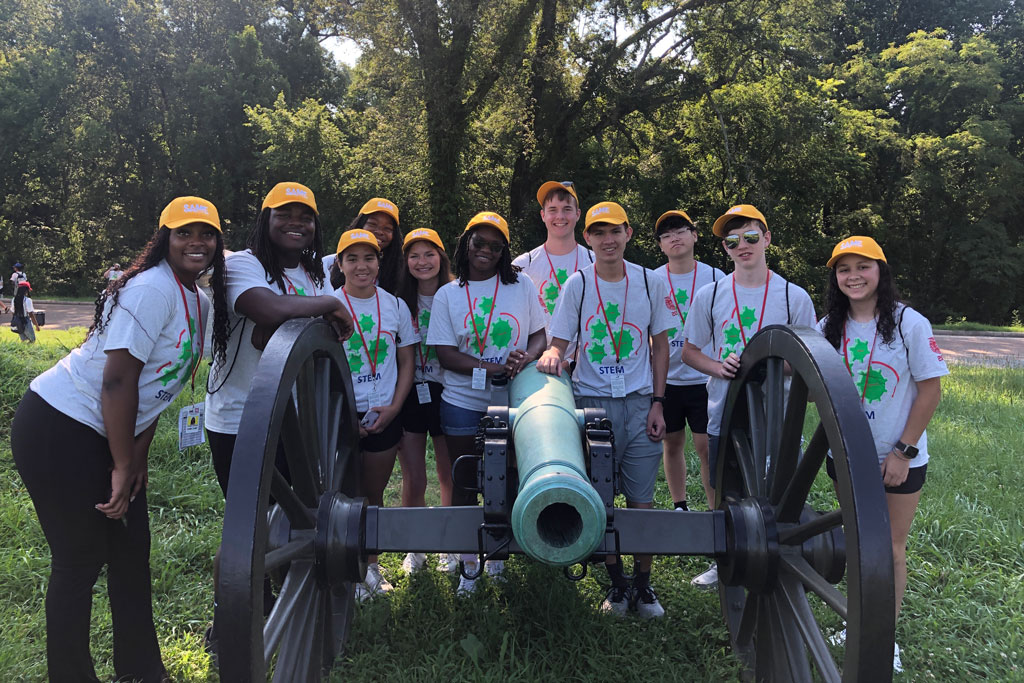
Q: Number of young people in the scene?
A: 11